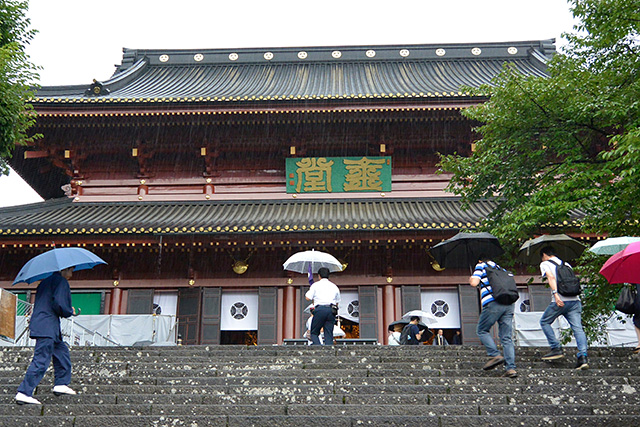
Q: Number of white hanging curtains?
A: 5